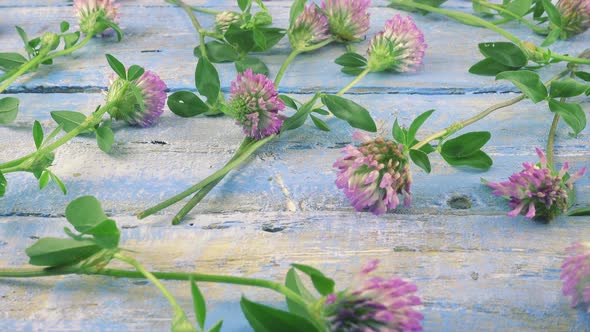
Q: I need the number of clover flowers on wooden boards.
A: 11